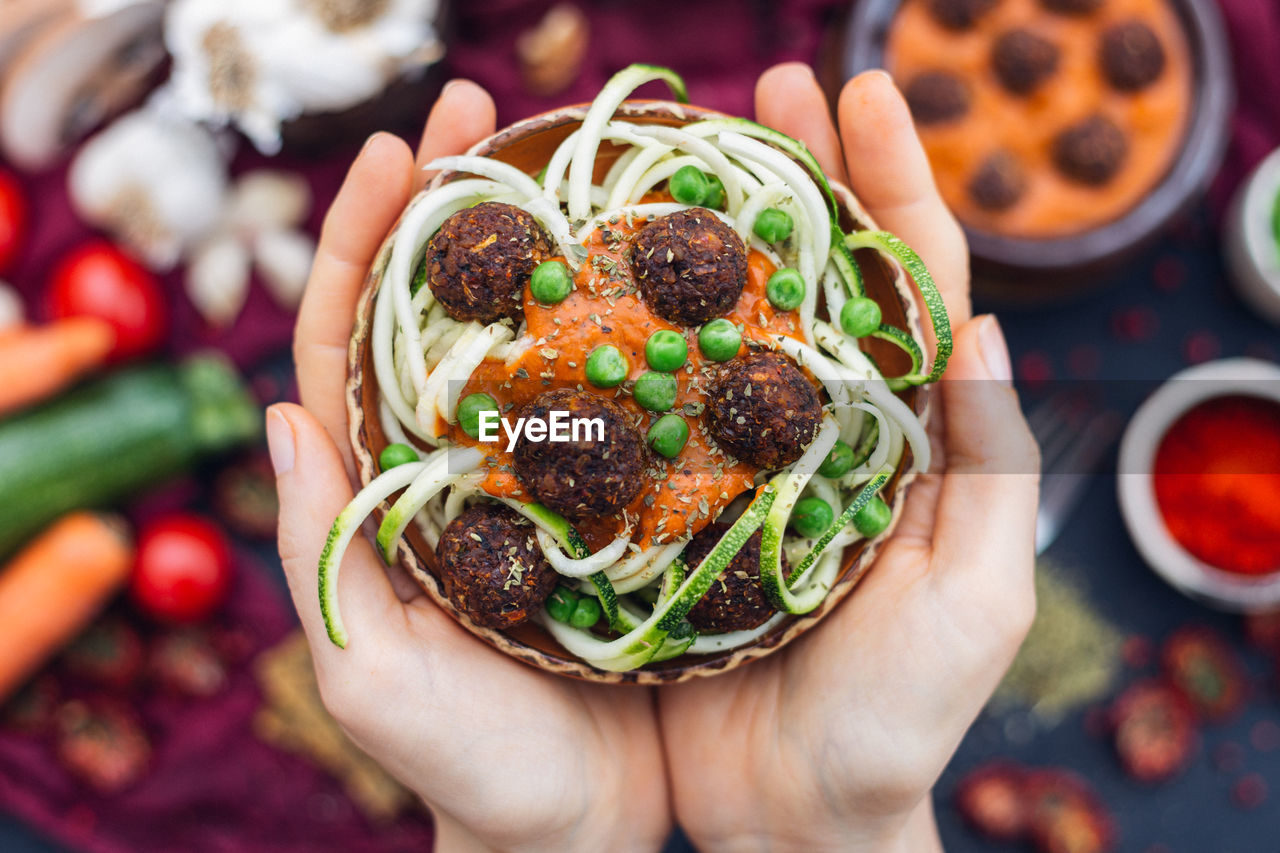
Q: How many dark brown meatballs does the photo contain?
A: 13